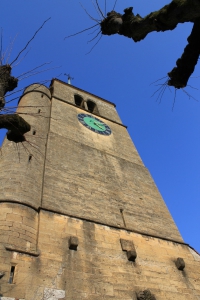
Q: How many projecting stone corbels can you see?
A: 4